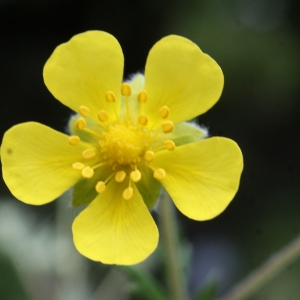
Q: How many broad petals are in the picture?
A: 5